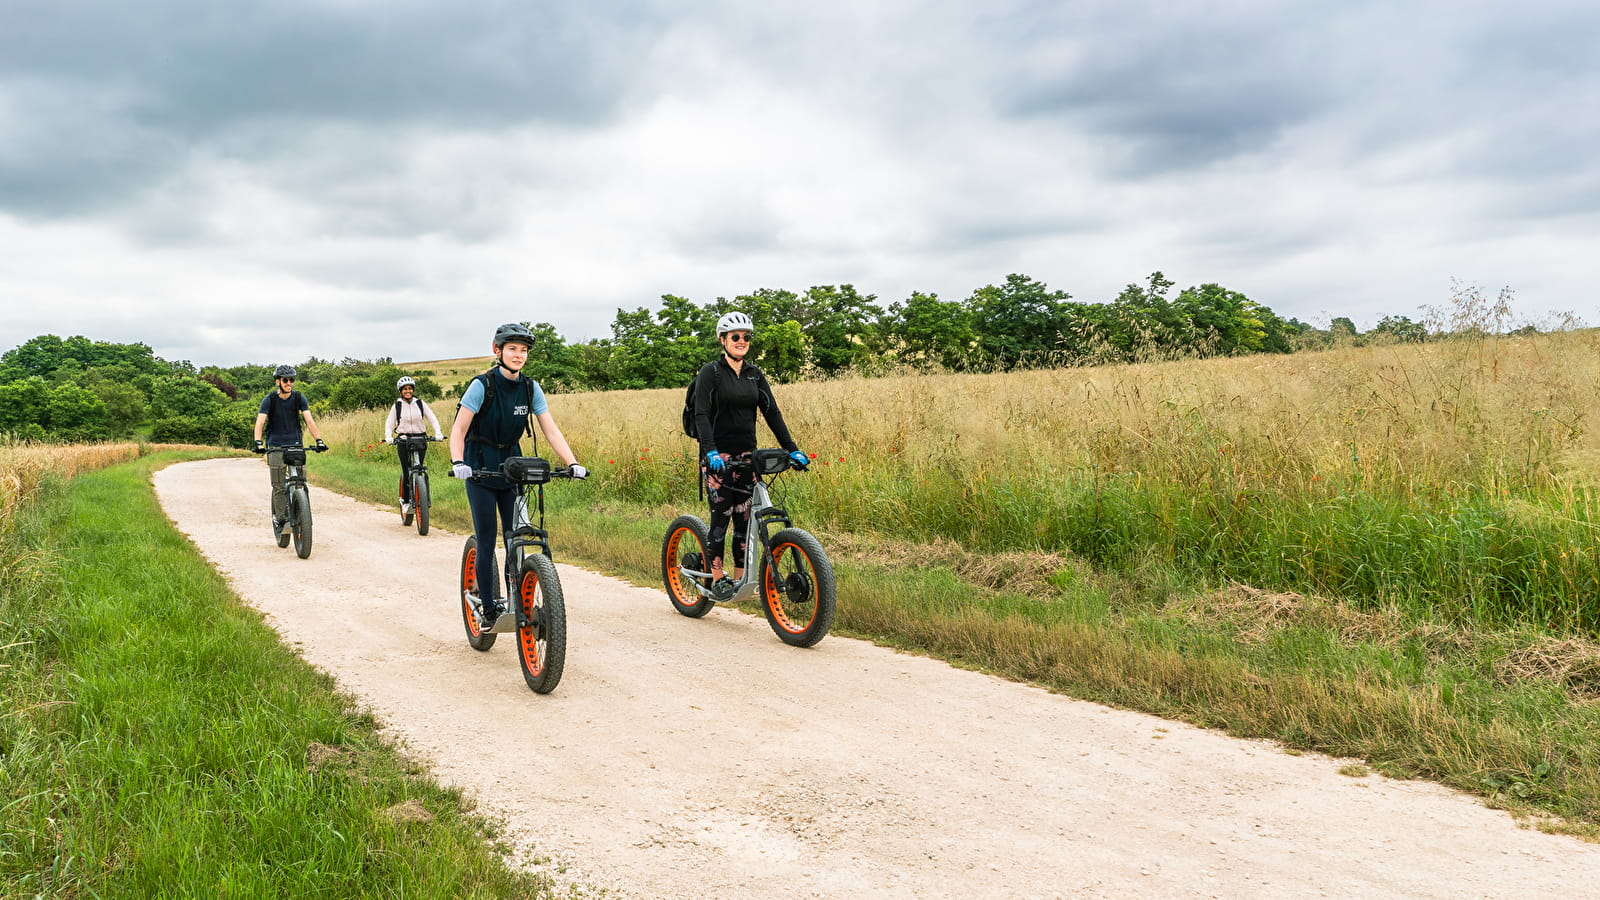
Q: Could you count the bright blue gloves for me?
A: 2